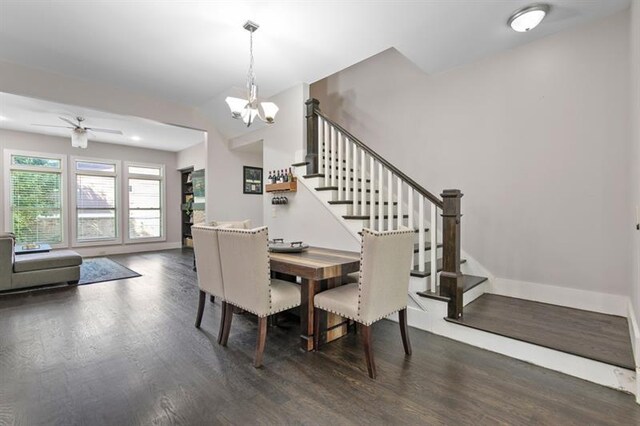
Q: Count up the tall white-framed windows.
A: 3